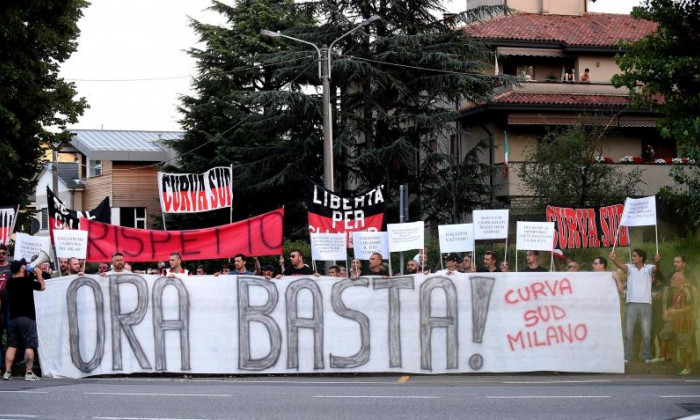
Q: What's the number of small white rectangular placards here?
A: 9